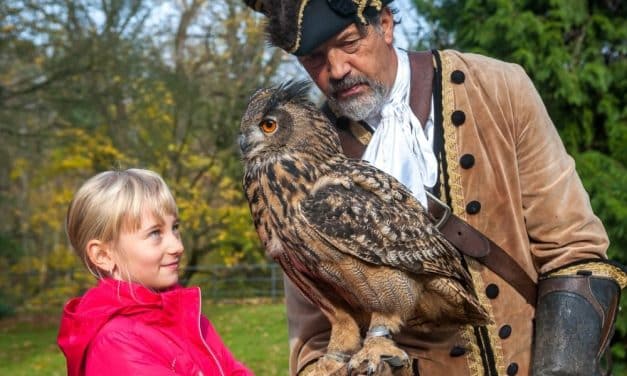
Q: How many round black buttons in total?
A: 8